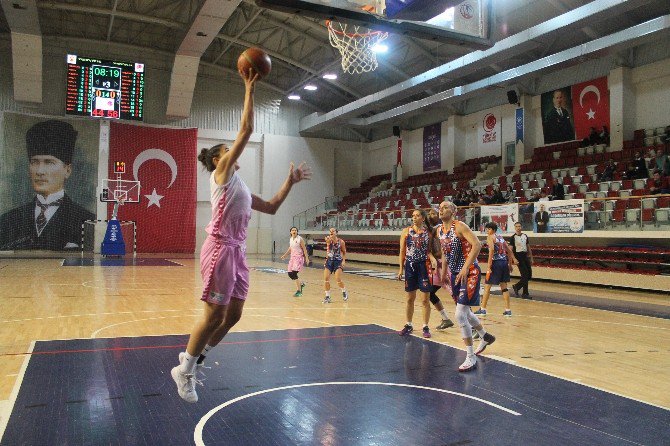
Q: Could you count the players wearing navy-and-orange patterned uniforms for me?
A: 4